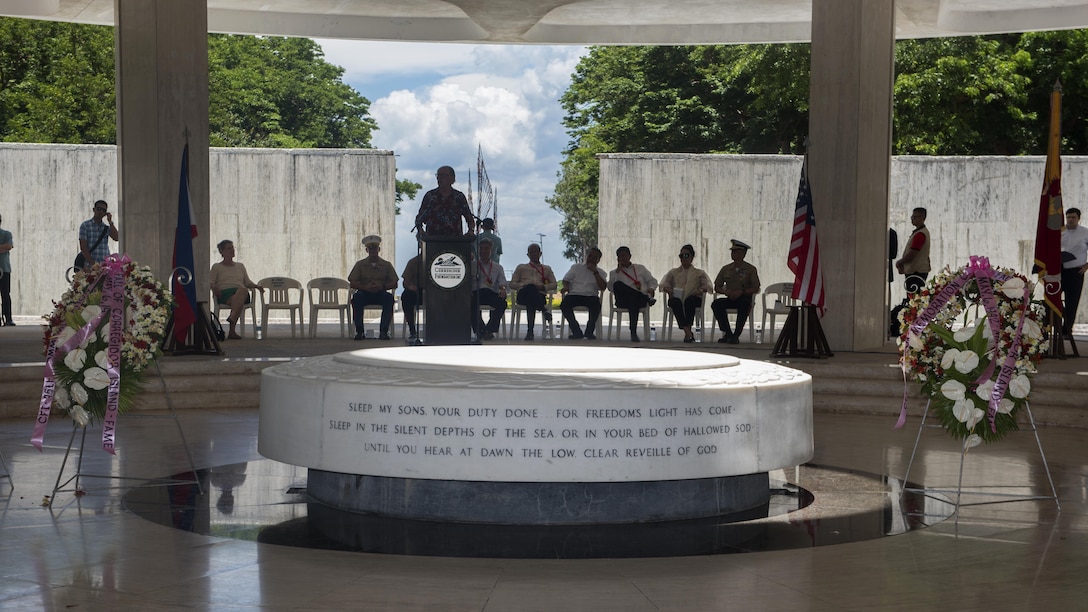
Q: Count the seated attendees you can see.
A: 9